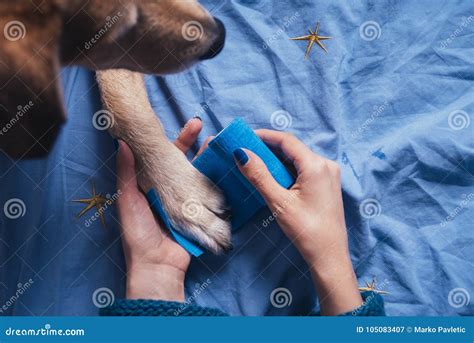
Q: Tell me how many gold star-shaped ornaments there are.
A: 3